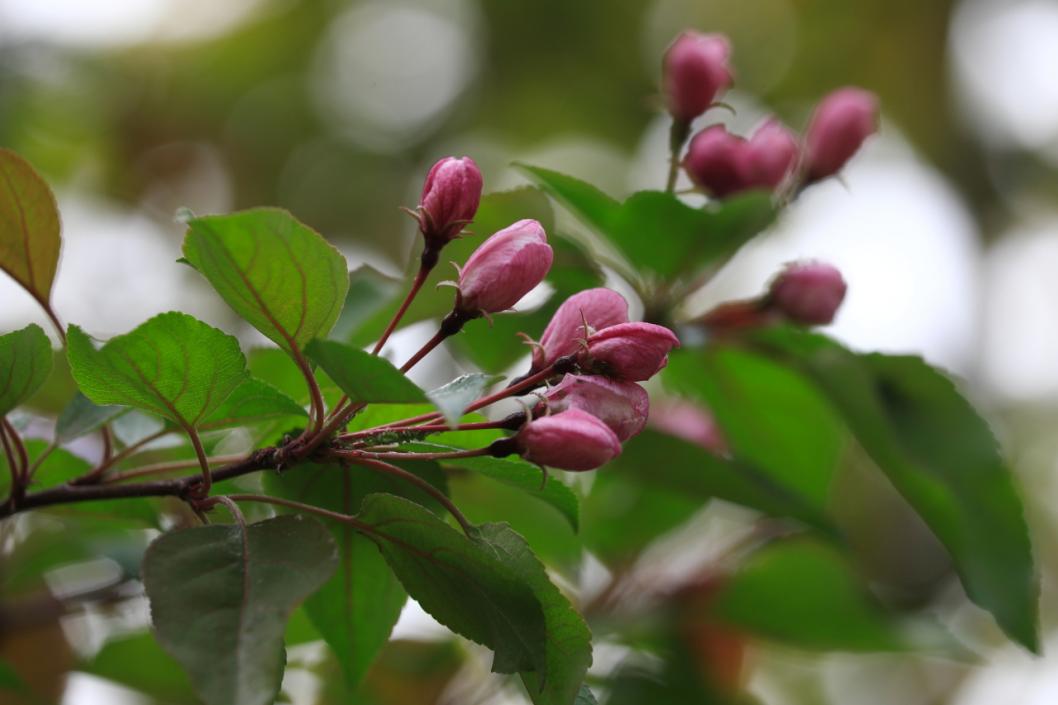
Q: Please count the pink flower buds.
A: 11